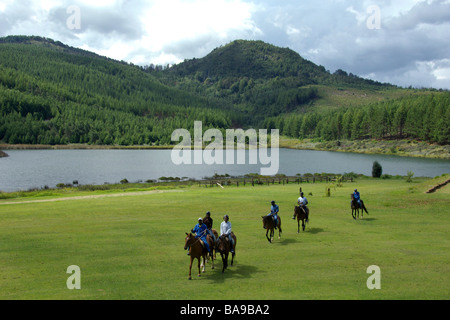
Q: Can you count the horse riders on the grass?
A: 6